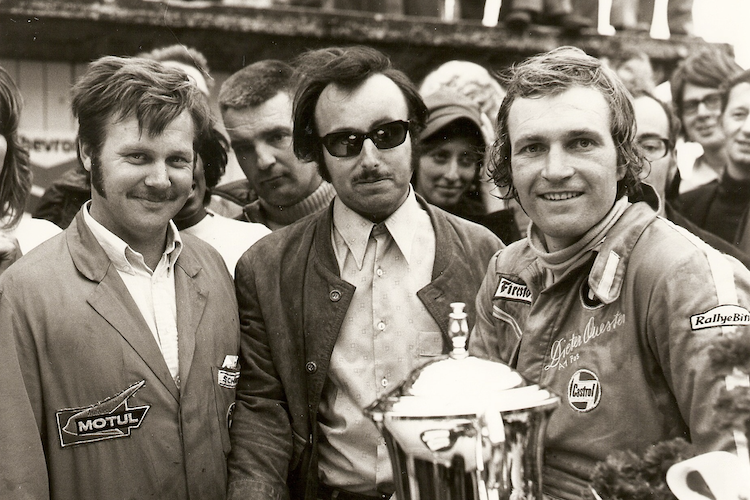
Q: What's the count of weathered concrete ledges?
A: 1